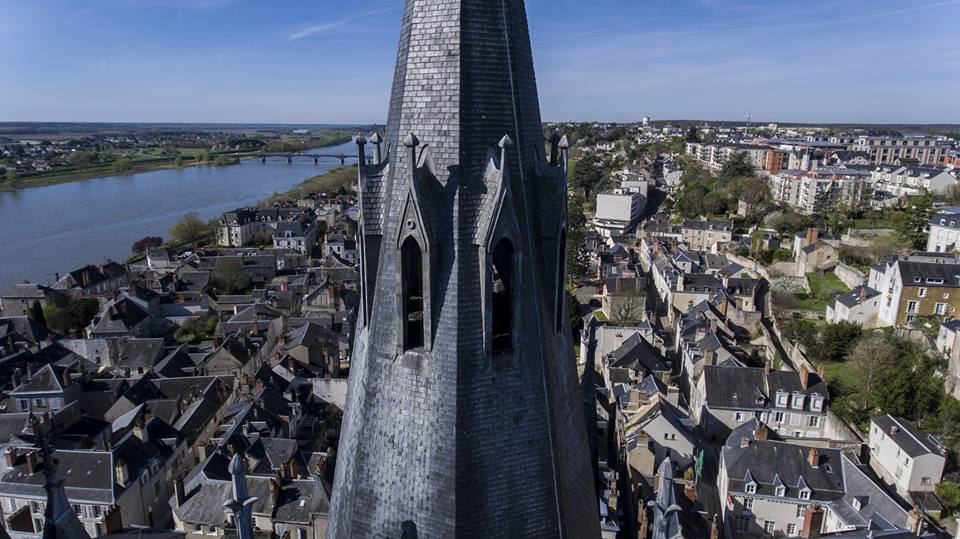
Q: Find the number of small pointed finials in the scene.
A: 6